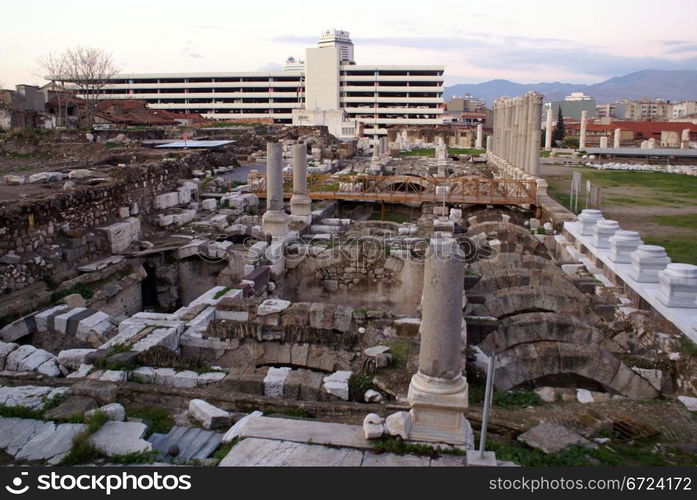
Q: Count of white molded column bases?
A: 5